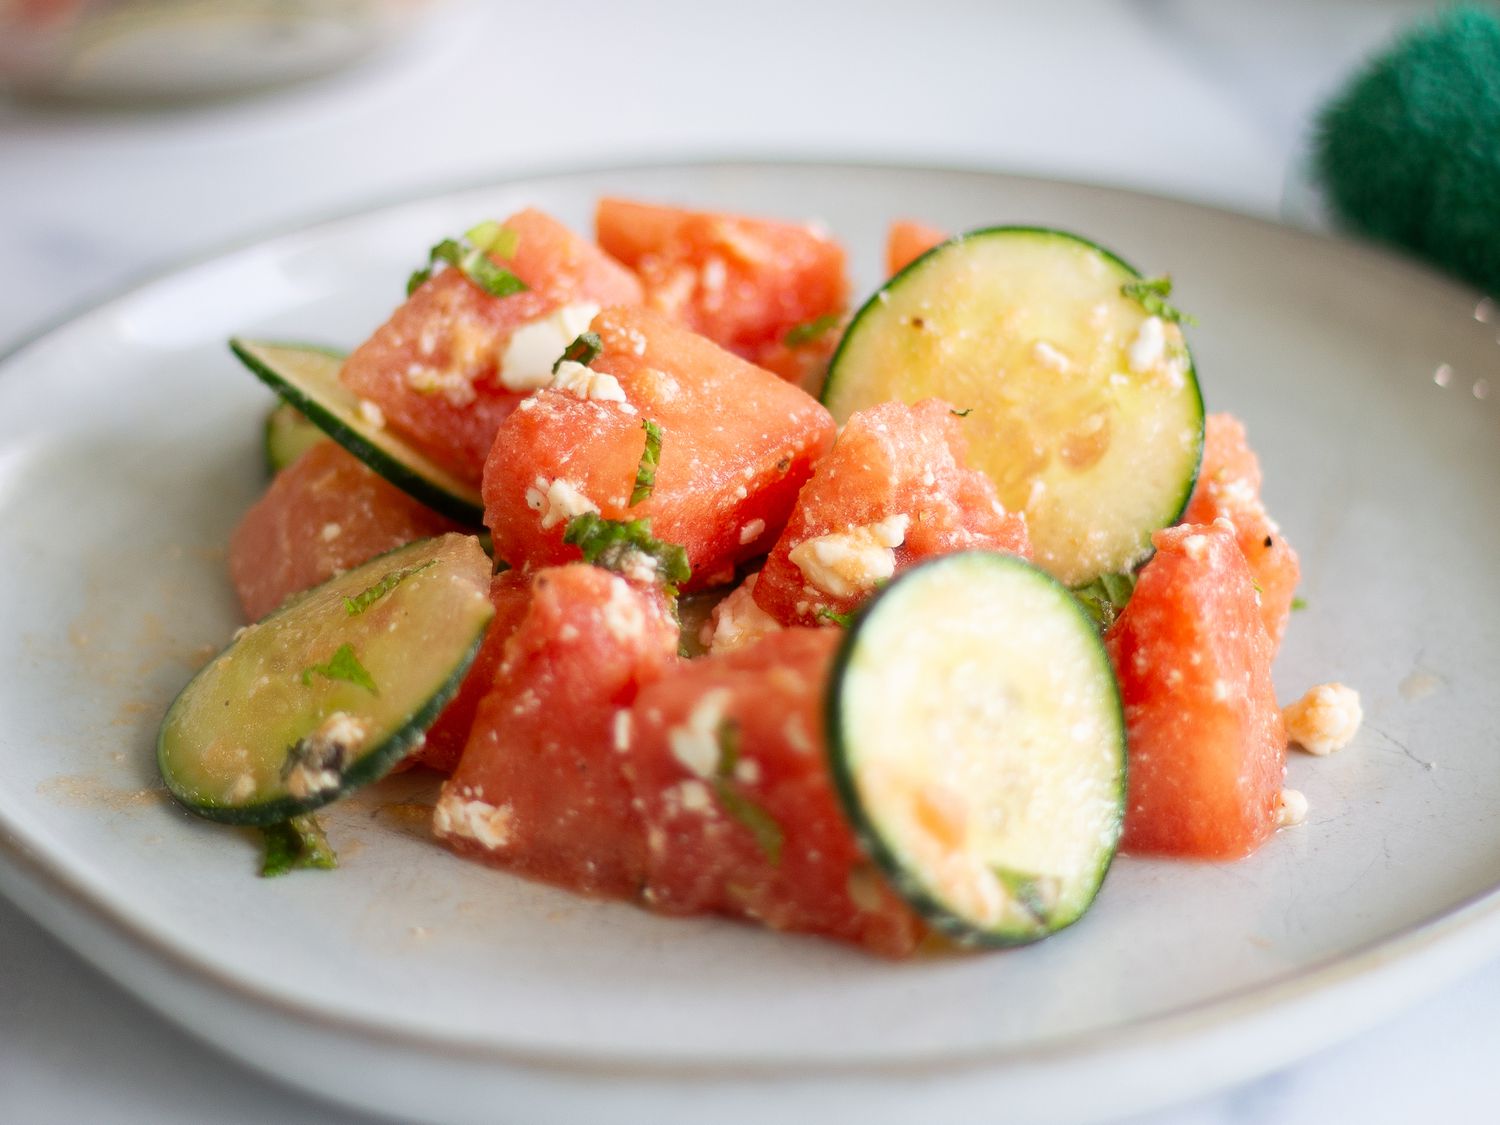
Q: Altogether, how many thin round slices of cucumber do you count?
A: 5